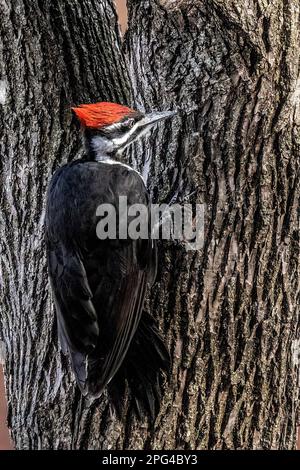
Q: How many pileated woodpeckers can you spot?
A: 1